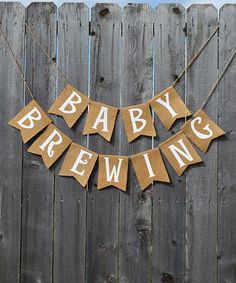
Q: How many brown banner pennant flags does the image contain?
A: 11